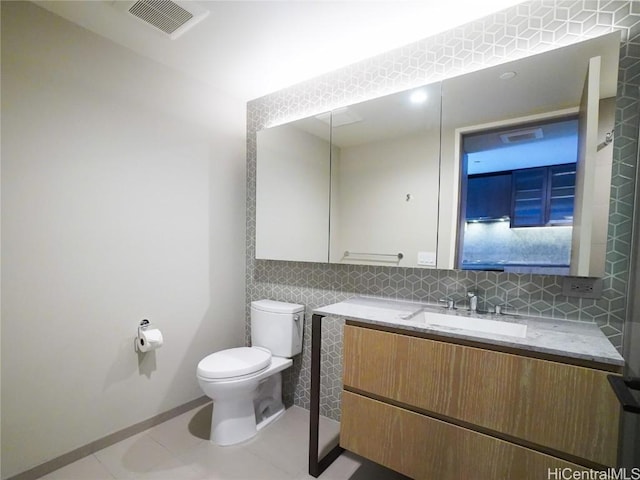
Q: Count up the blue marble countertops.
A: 0